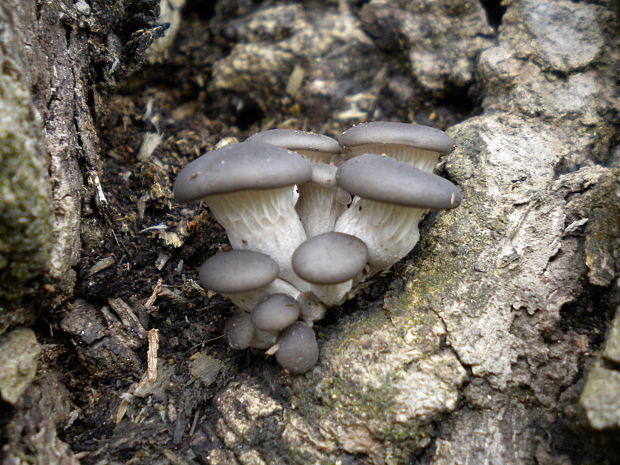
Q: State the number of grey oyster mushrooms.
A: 11